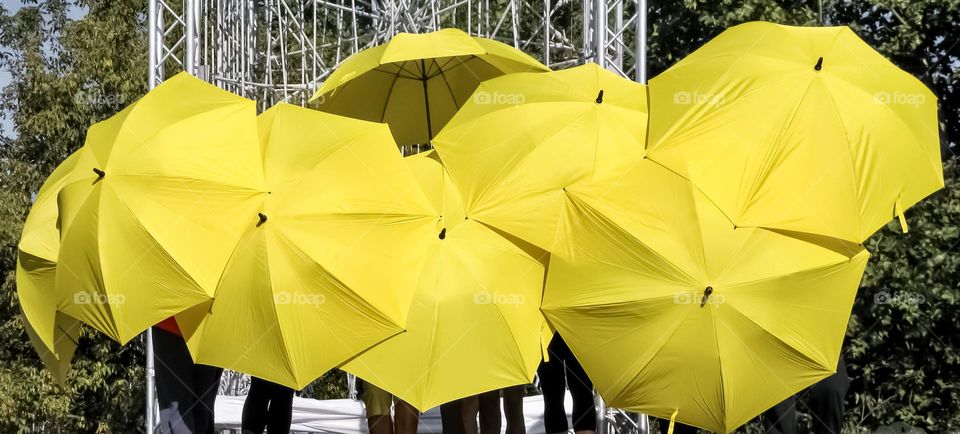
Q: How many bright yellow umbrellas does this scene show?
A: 8